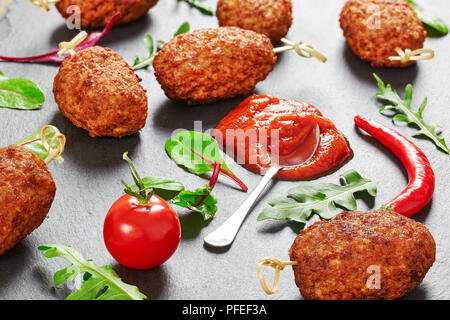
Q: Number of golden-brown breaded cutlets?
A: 7